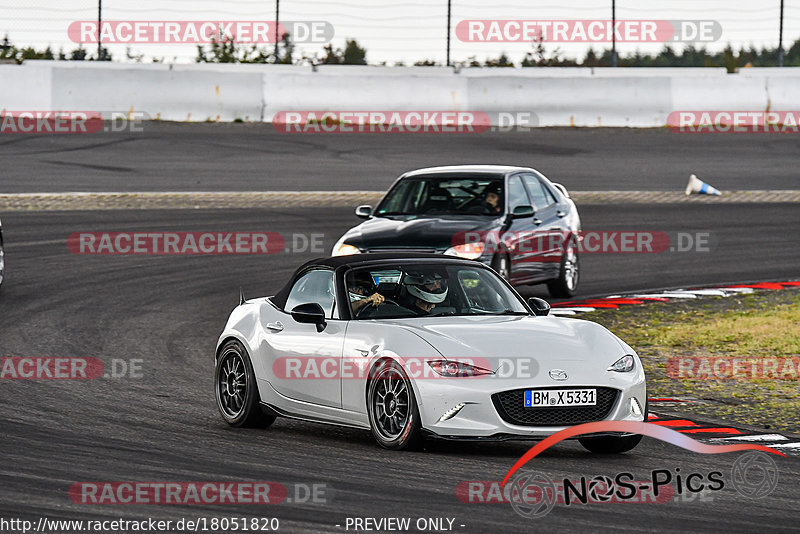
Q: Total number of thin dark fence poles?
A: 5